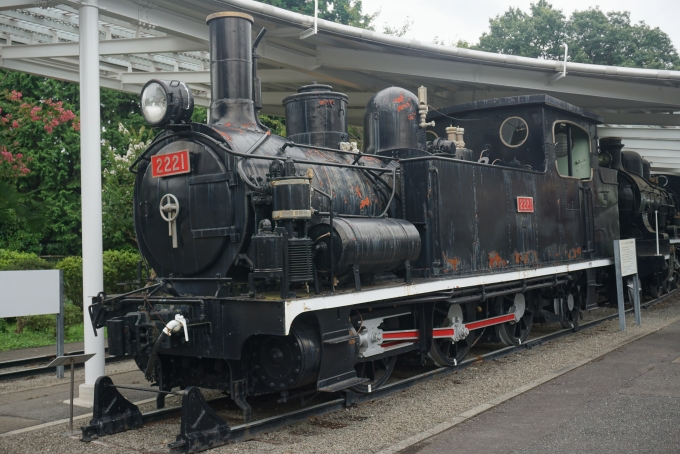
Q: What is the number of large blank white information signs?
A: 1